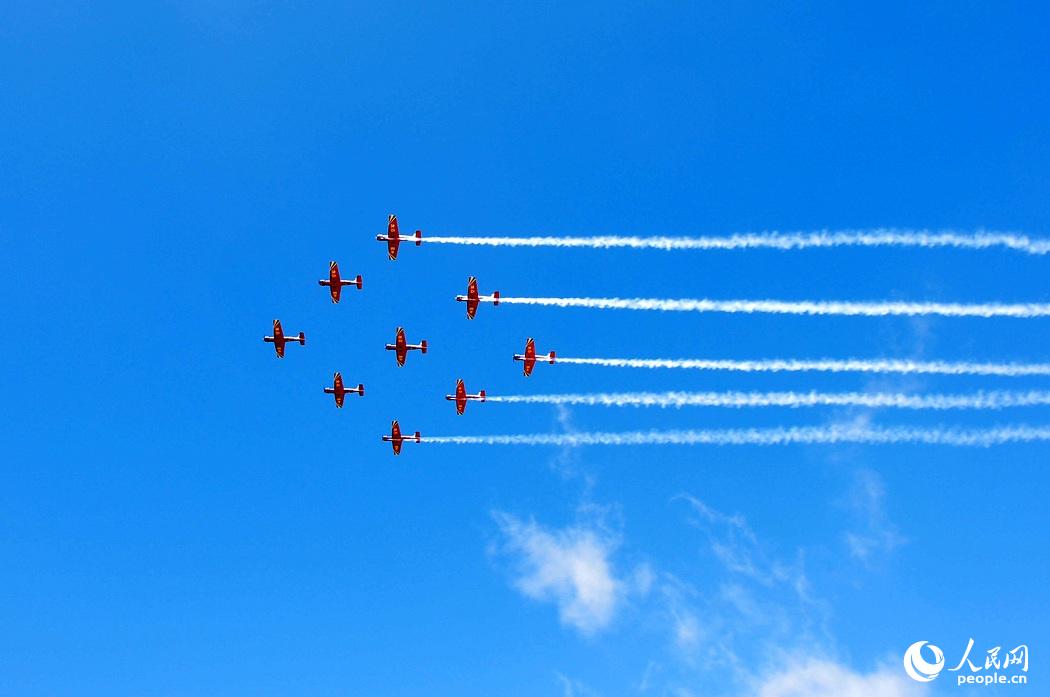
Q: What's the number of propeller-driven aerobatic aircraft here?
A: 9